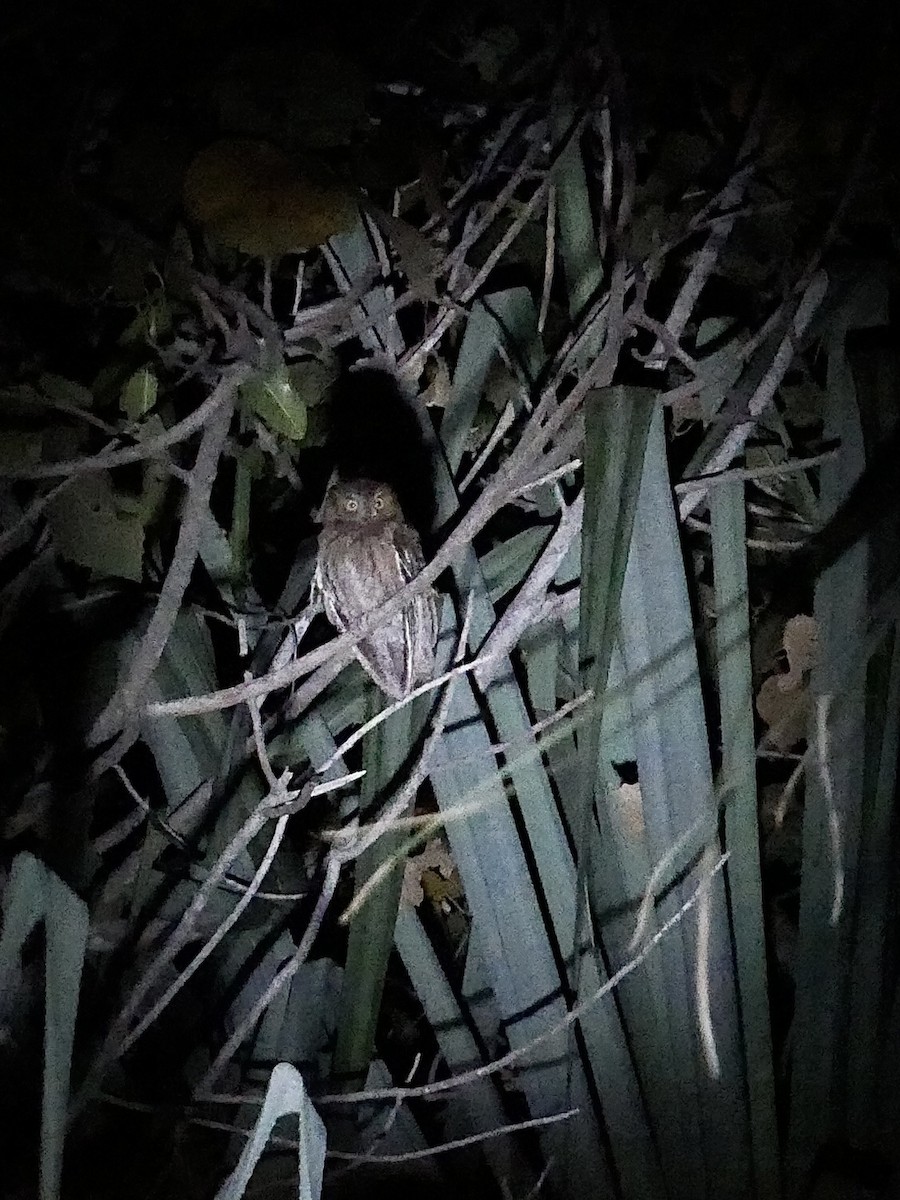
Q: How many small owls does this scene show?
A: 1